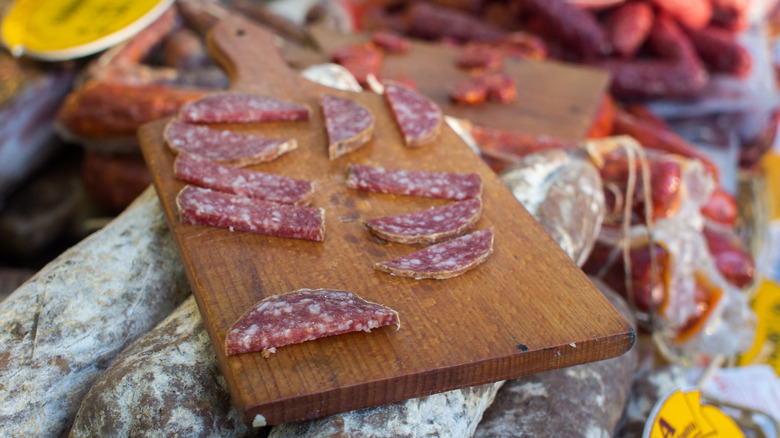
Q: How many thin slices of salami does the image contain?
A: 10